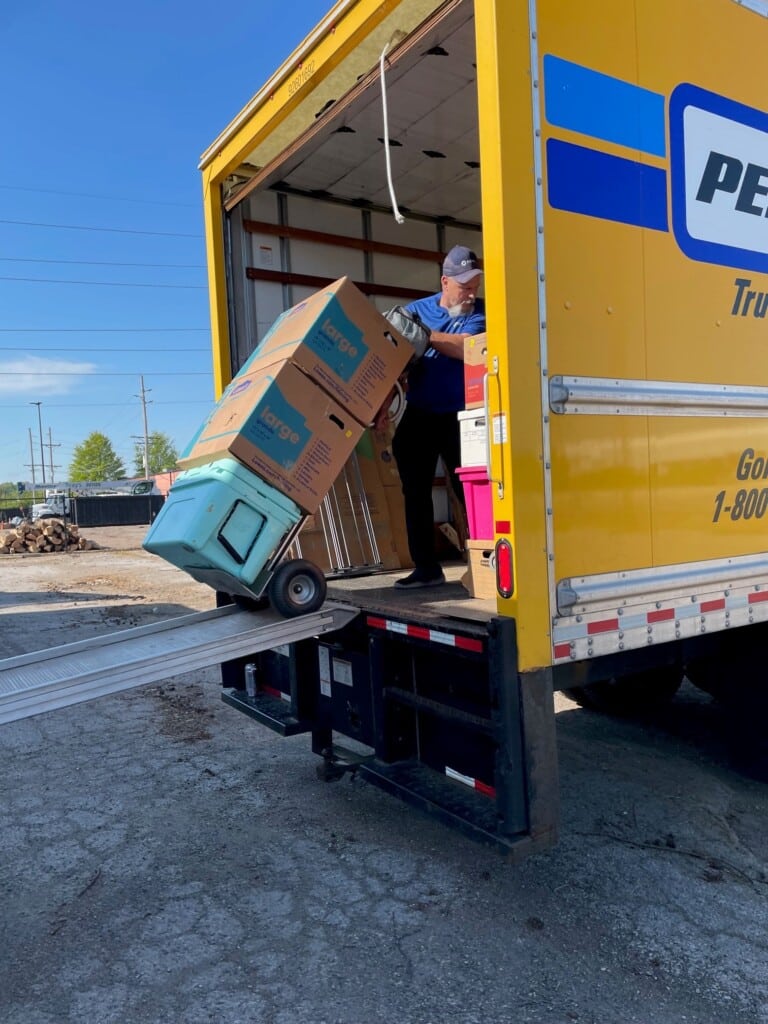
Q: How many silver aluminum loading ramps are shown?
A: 1